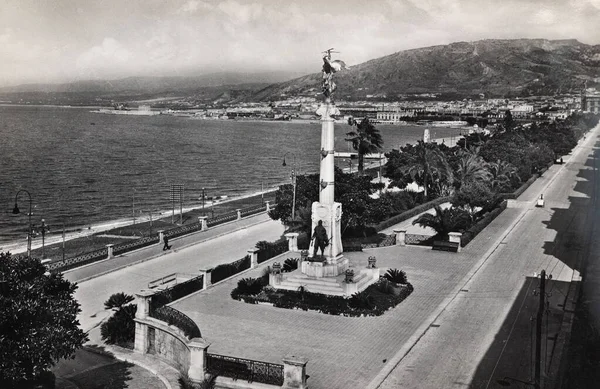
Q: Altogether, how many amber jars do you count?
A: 0